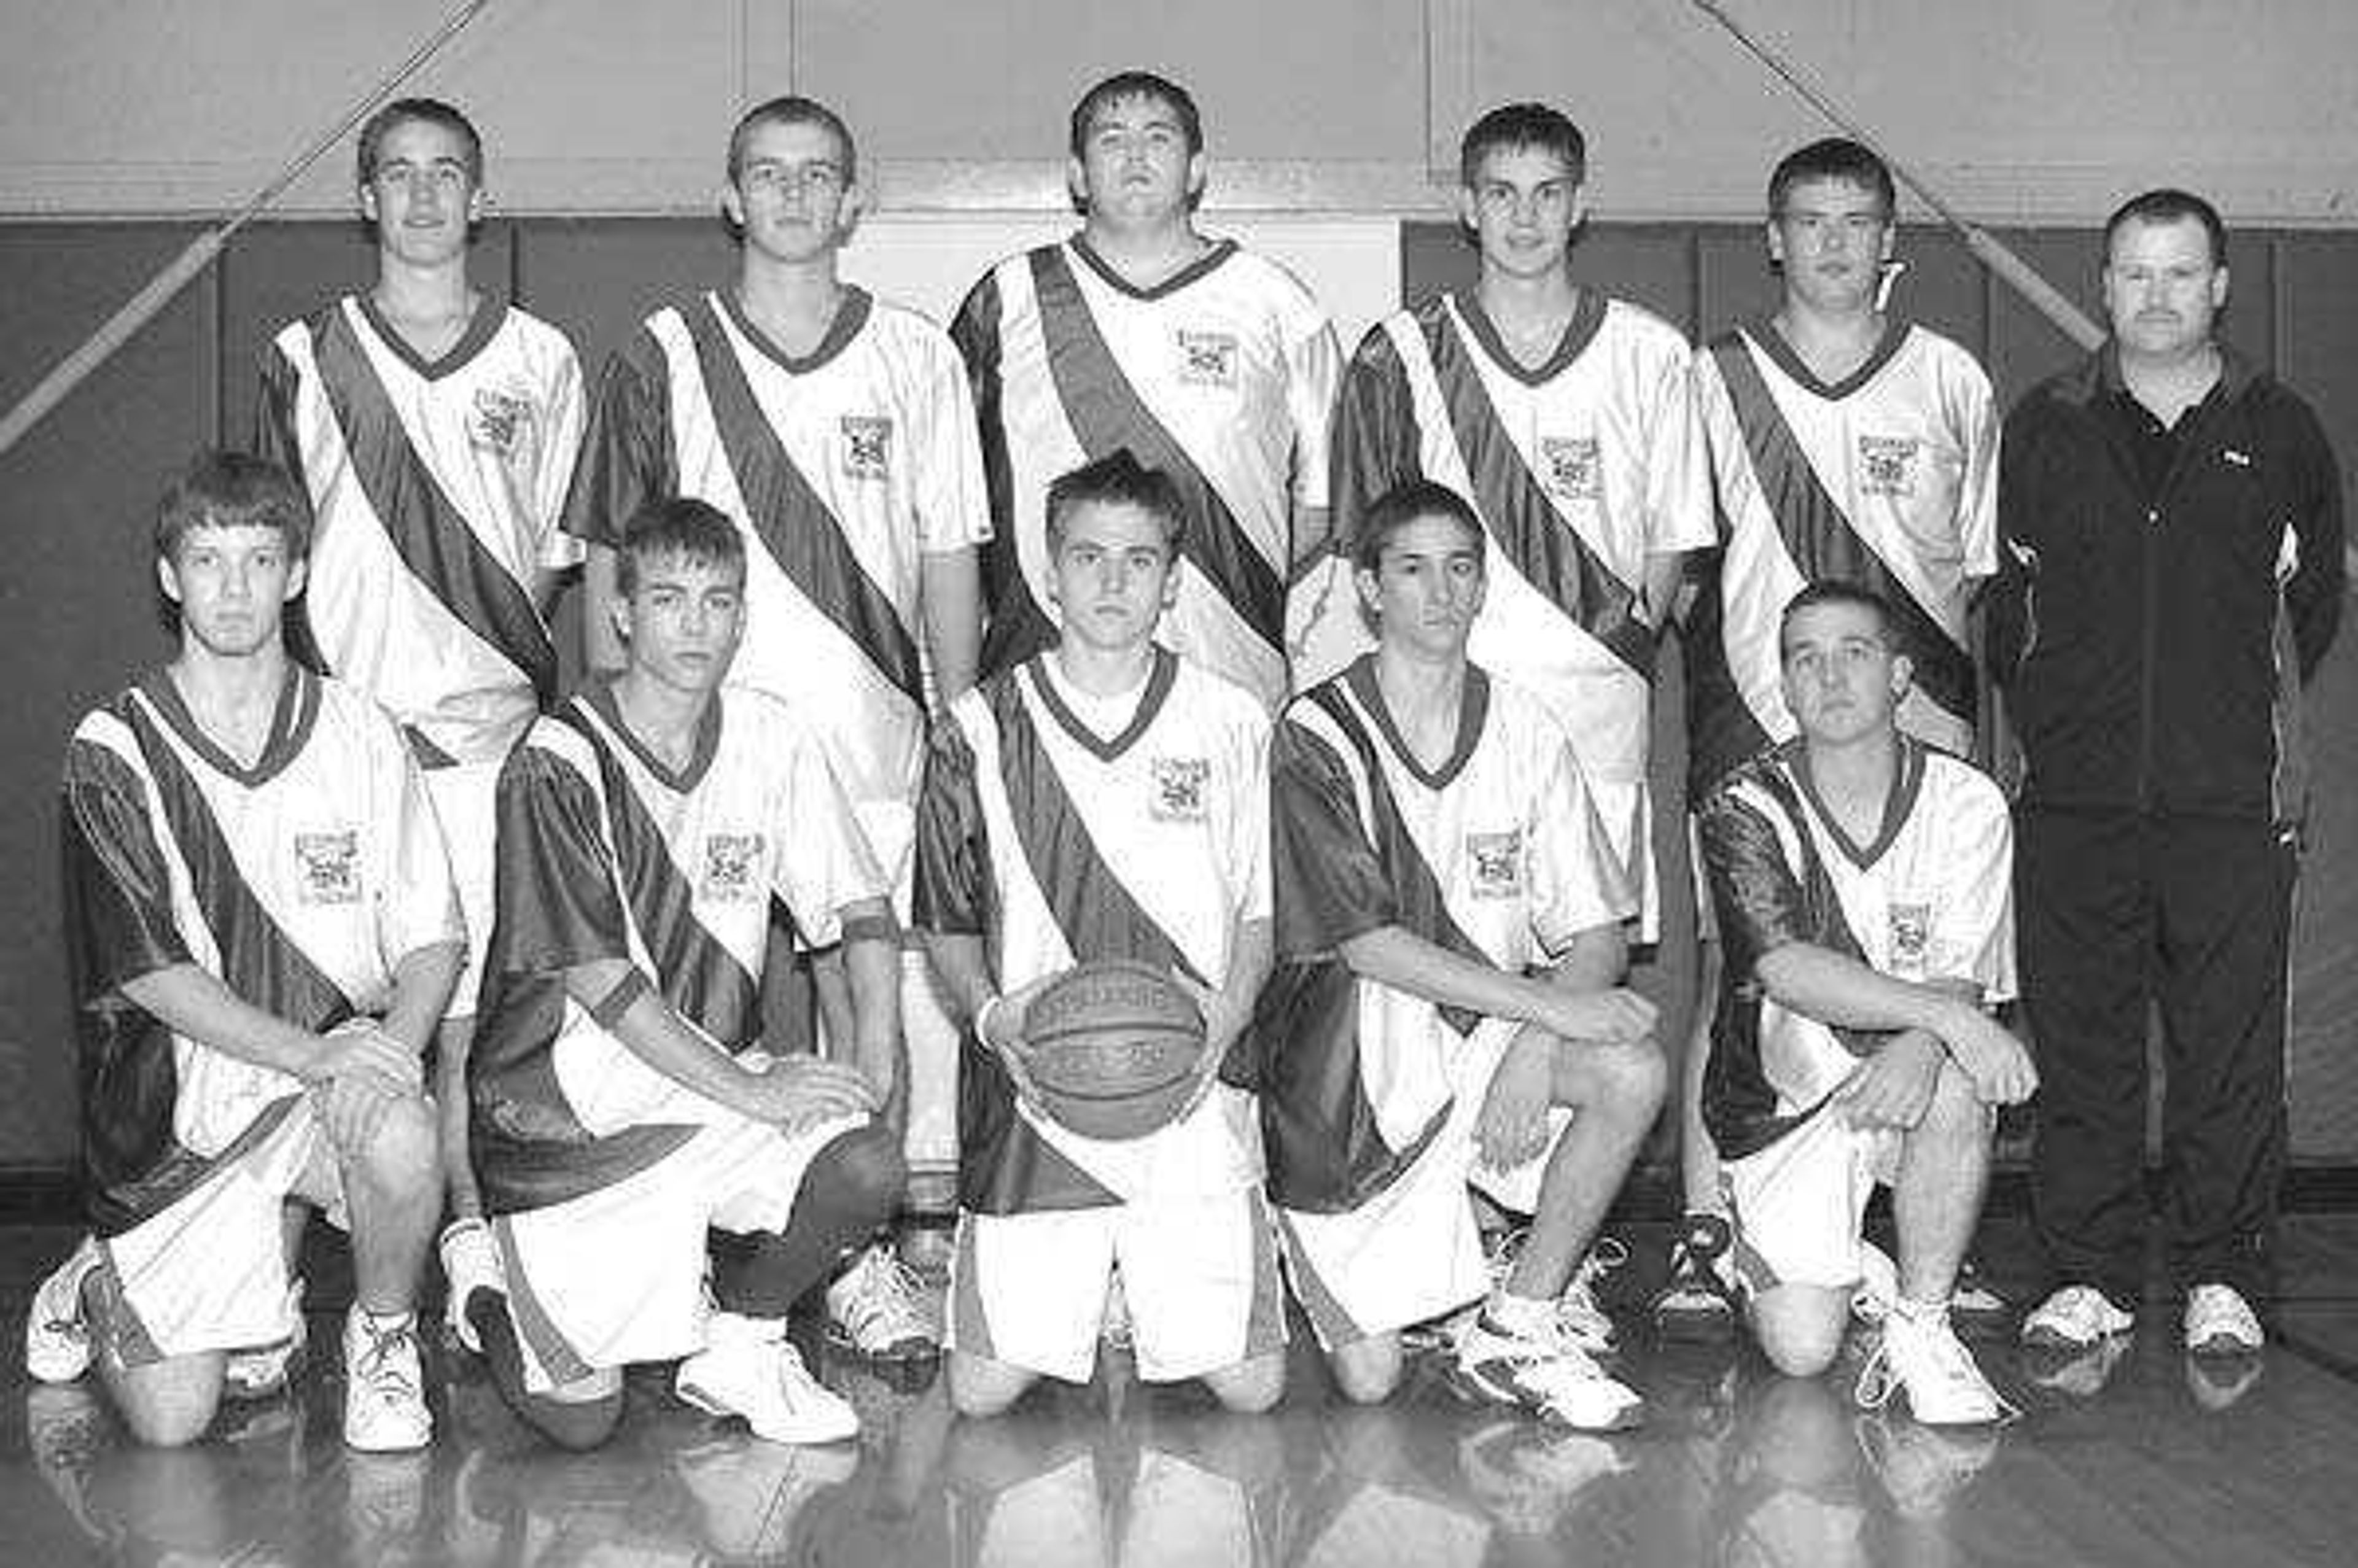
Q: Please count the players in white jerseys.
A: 10